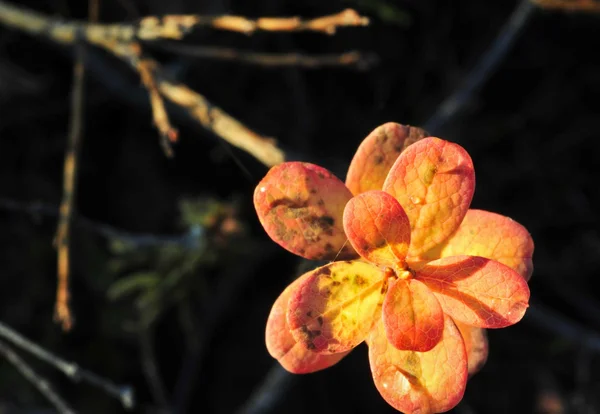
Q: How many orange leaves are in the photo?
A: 11